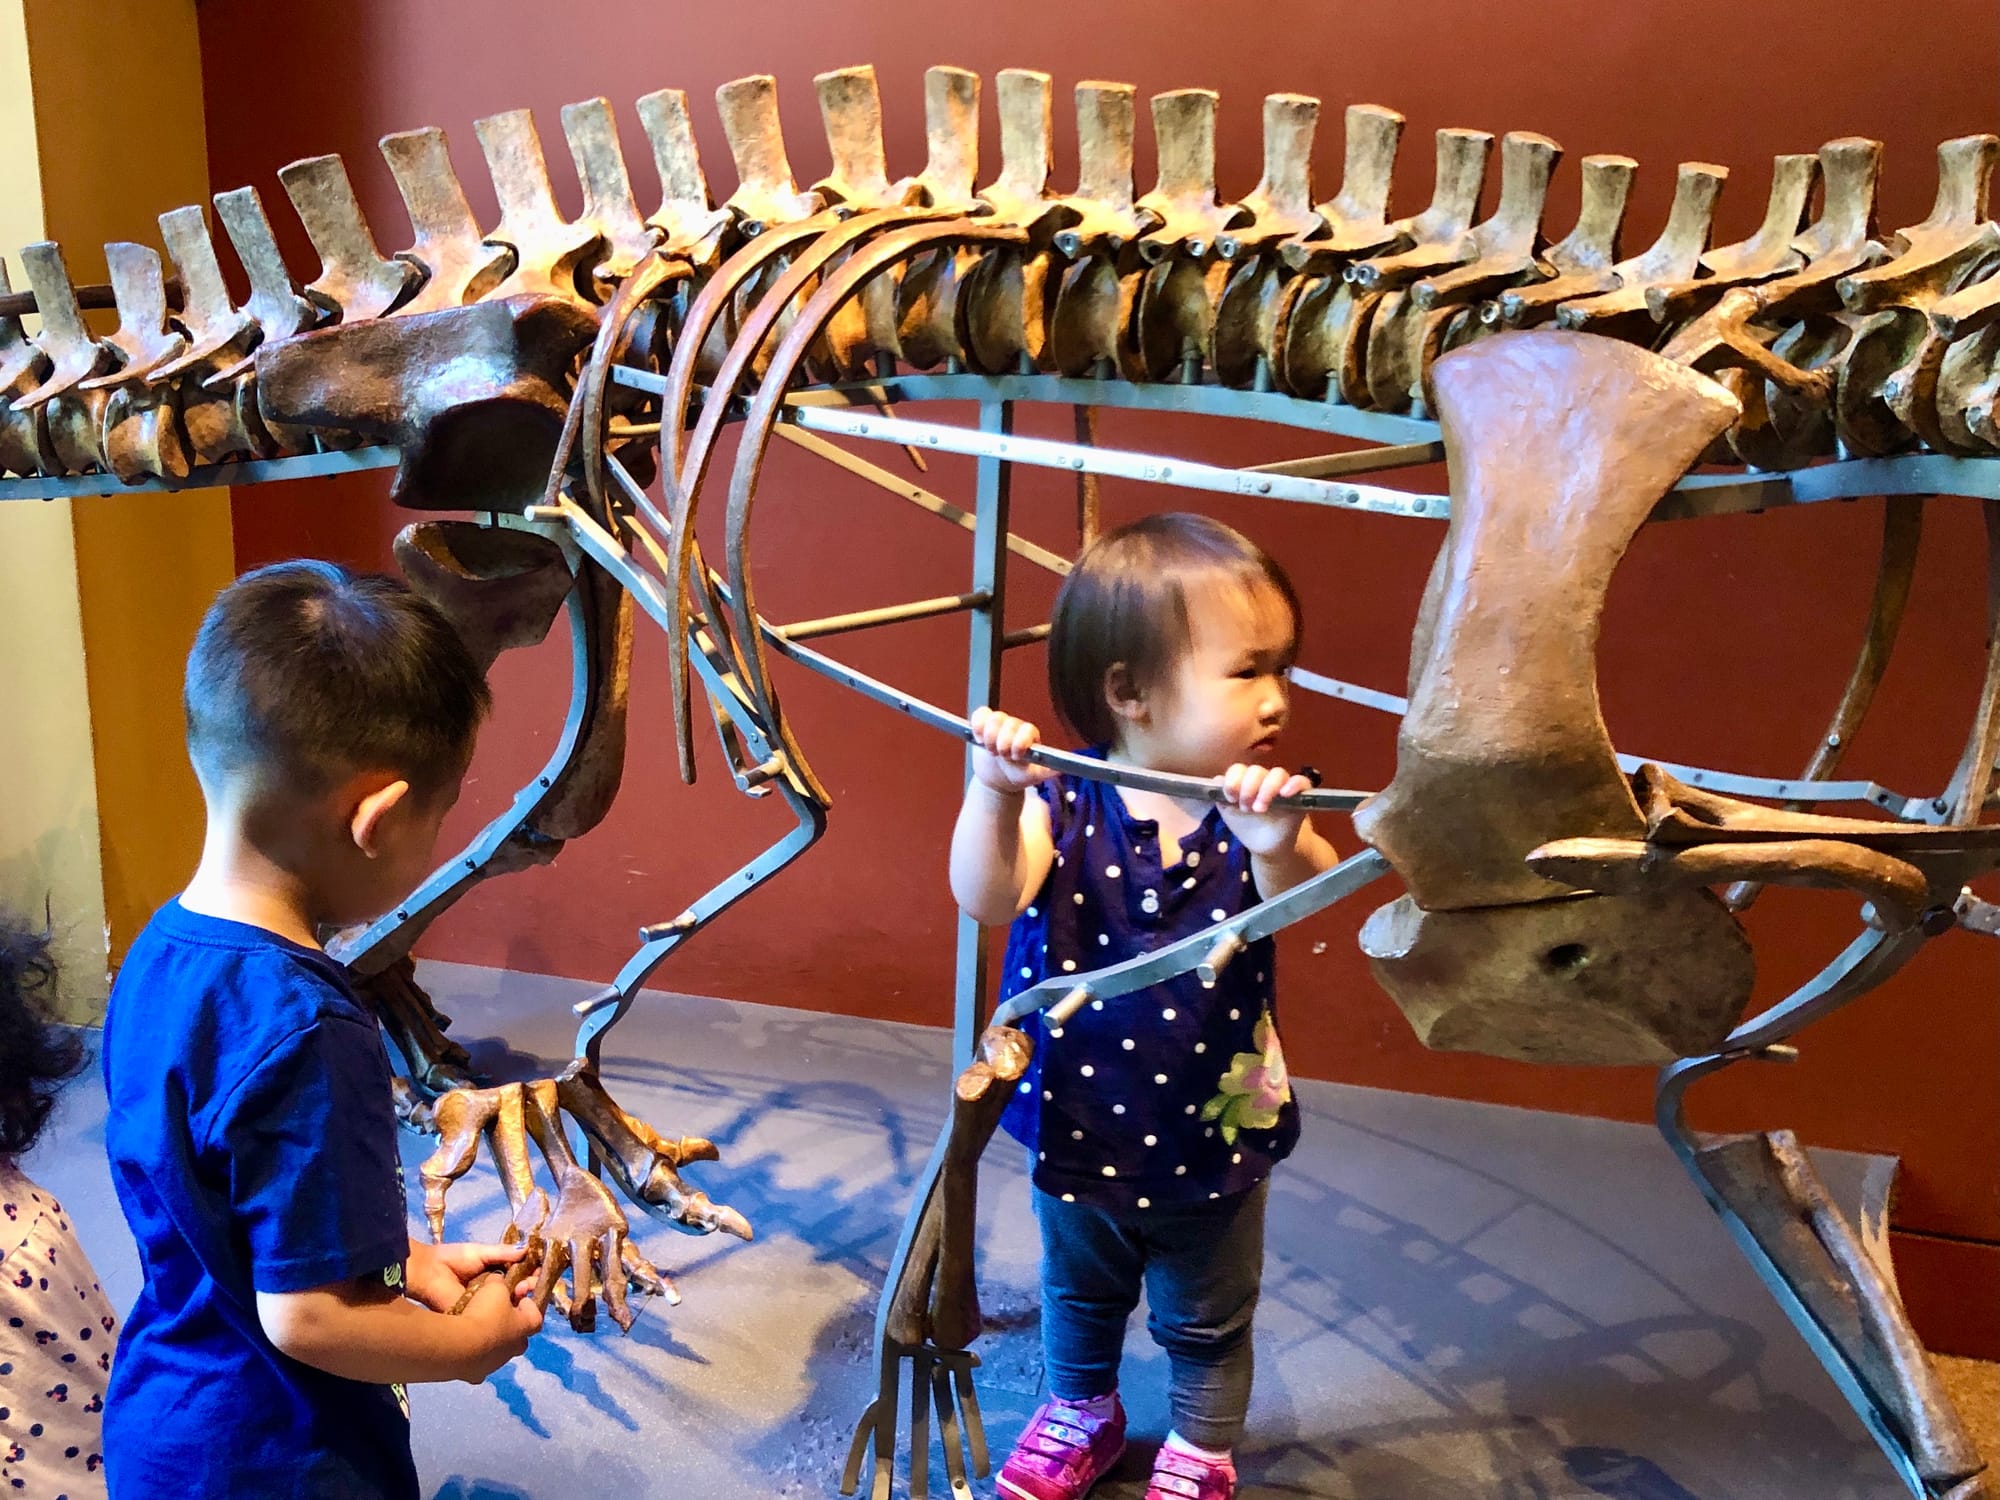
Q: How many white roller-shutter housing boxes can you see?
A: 0